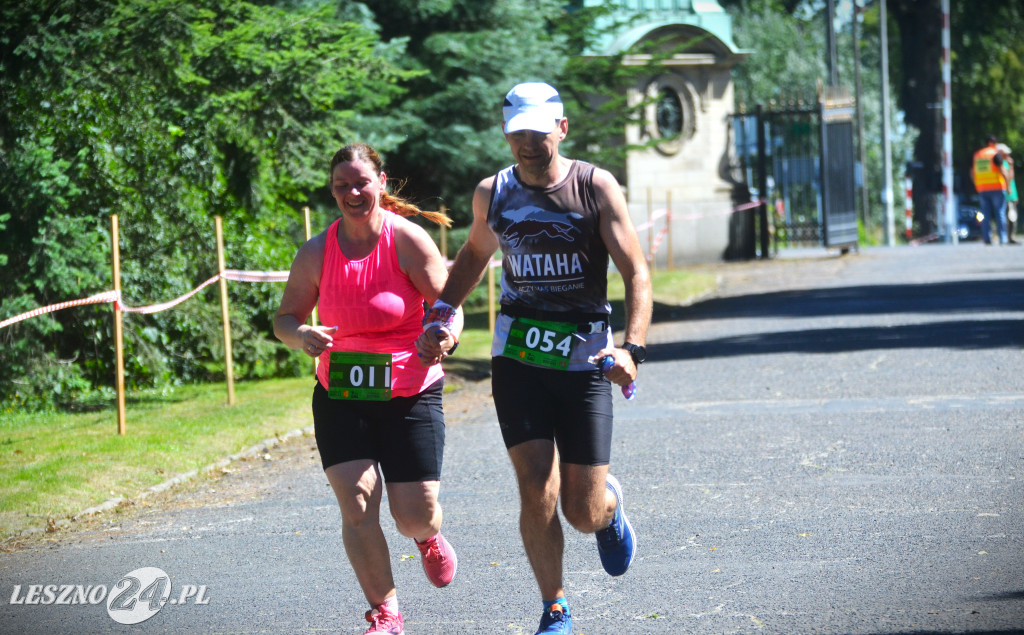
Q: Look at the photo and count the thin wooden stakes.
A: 7